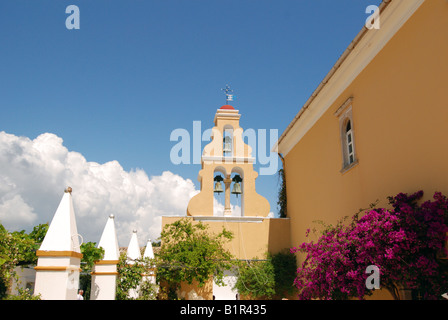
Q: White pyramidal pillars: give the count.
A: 4